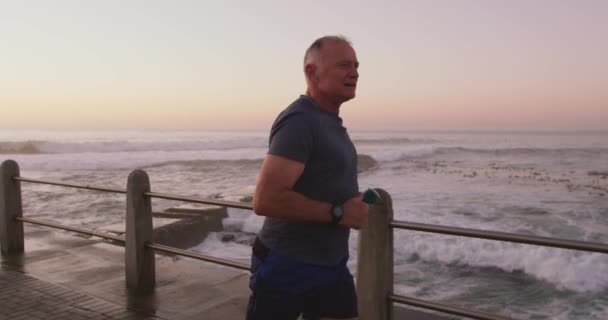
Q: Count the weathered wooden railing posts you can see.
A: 3